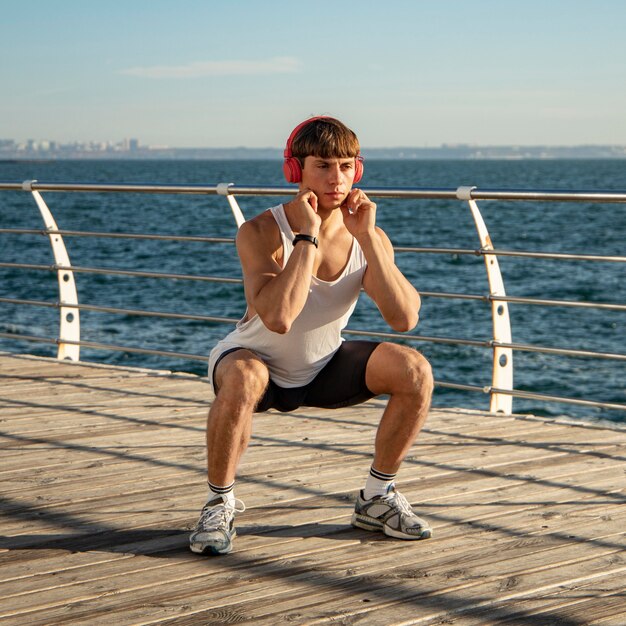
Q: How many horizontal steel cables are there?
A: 4